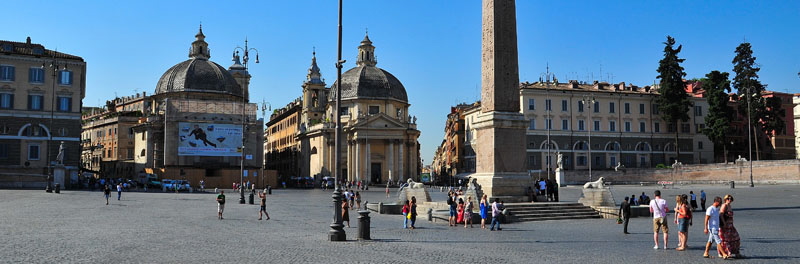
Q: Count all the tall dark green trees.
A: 3